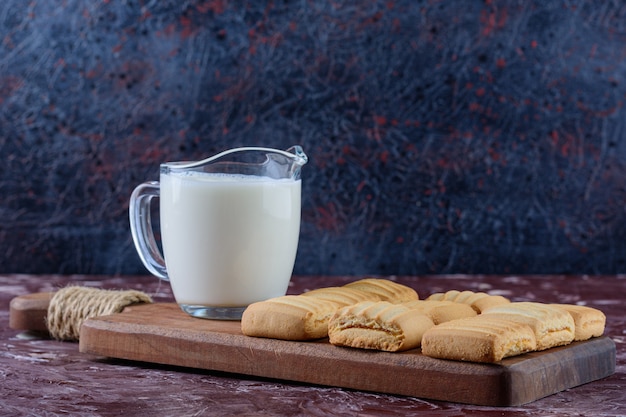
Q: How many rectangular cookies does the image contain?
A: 9